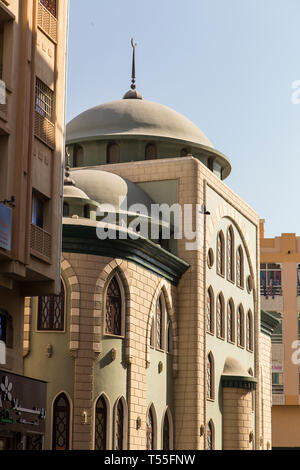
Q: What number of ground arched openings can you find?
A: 6